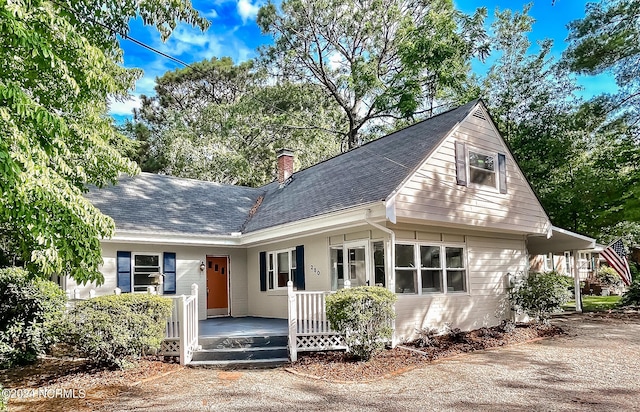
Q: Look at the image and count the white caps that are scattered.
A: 0